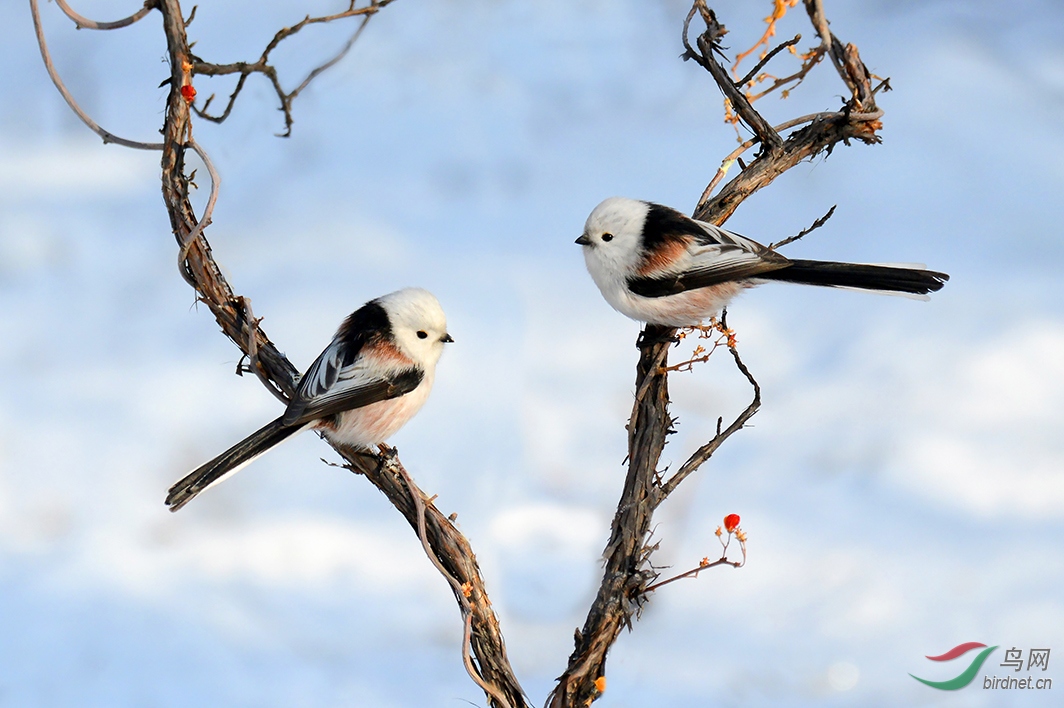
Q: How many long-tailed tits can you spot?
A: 2